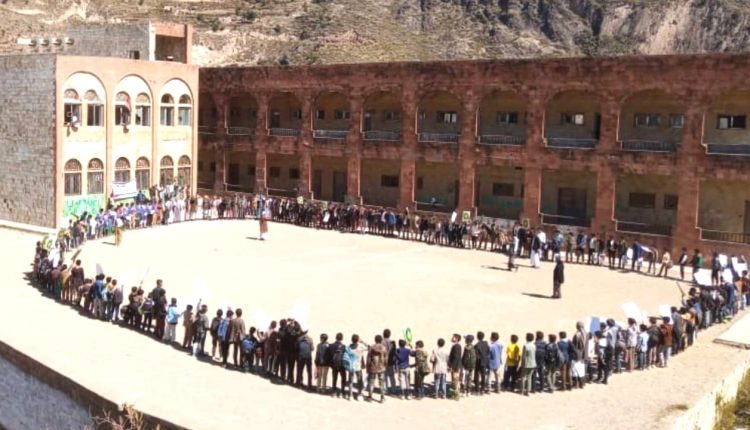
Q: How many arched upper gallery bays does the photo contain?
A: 10